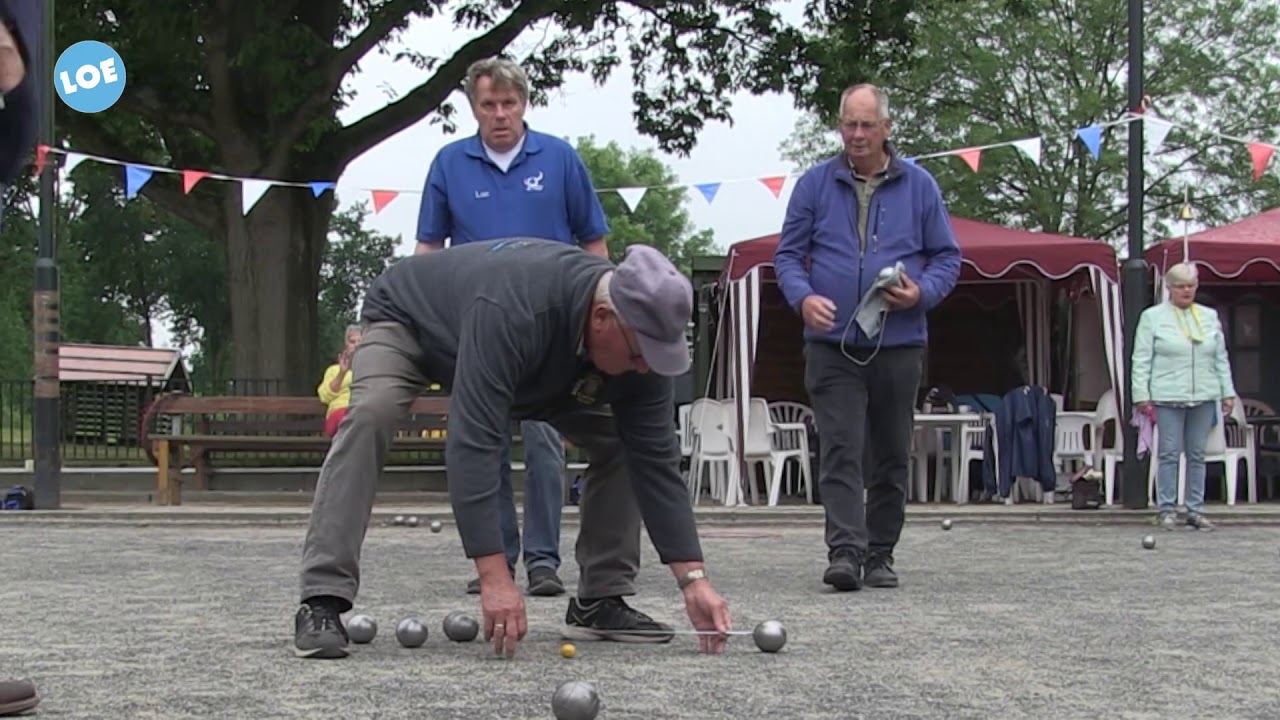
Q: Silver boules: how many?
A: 10